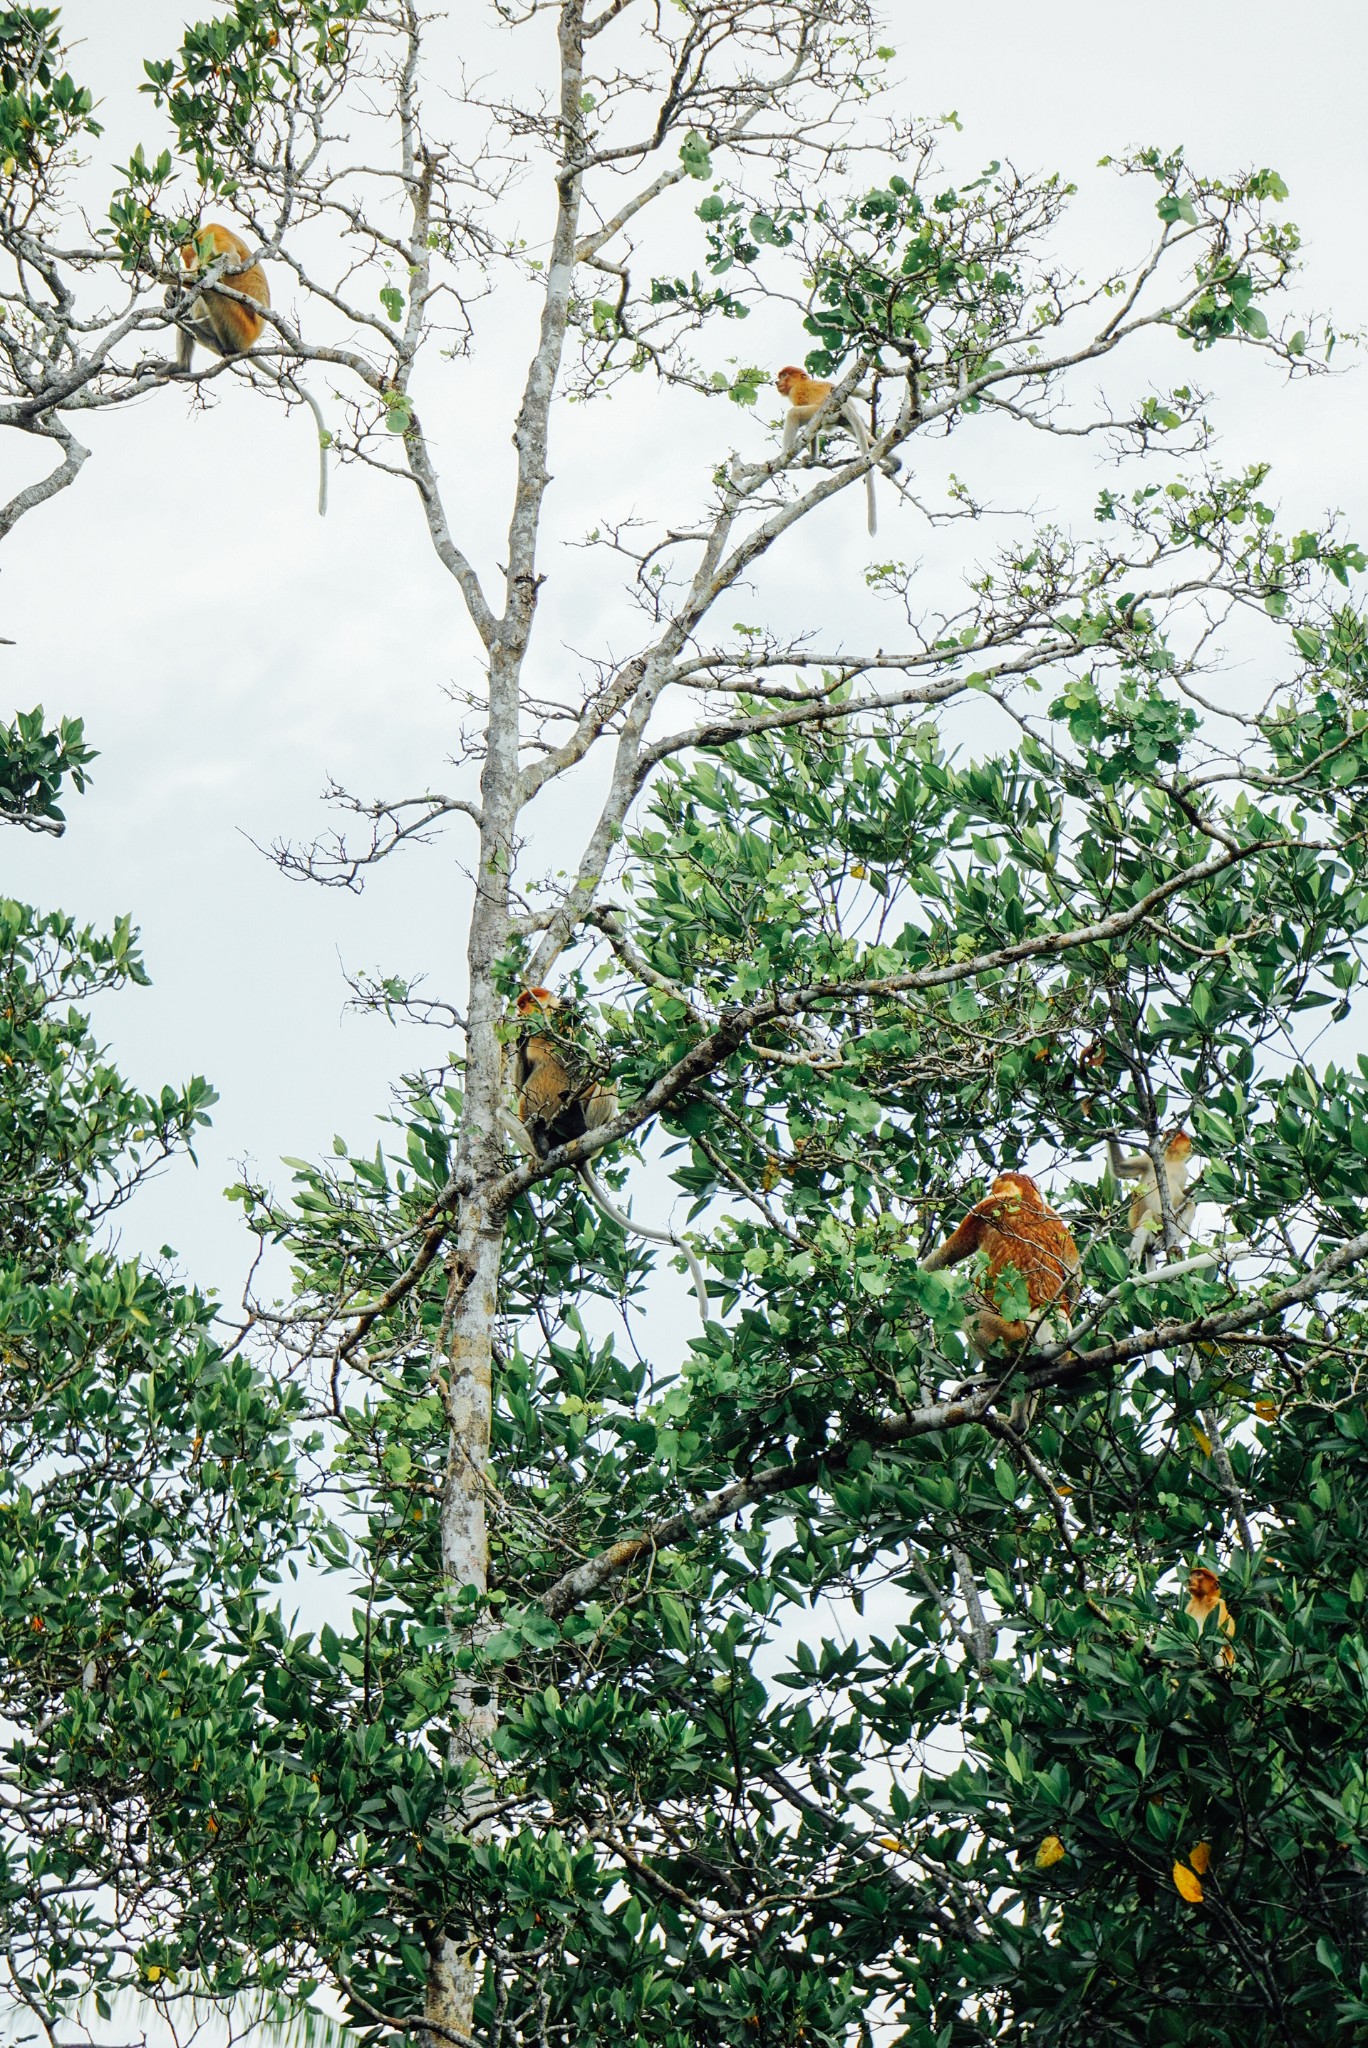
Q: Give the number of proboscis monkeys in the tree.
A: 6